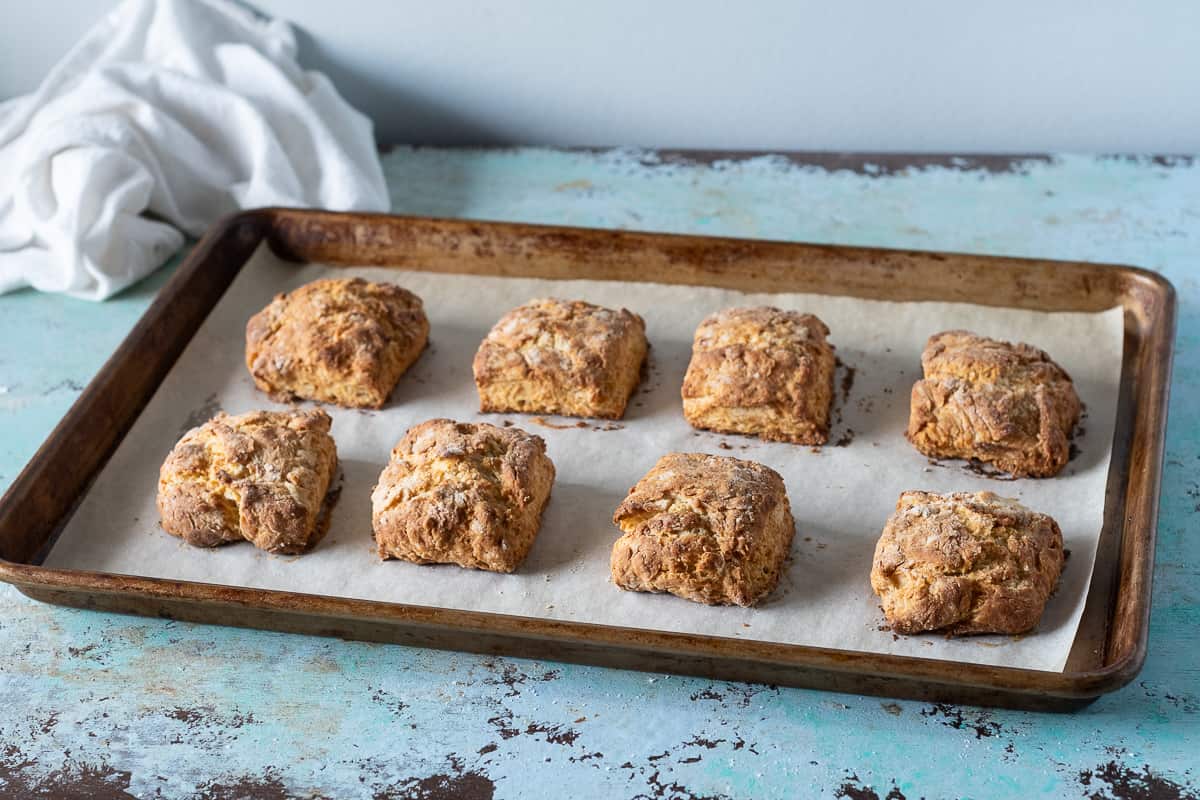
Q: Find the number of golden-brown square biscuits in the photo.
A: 8